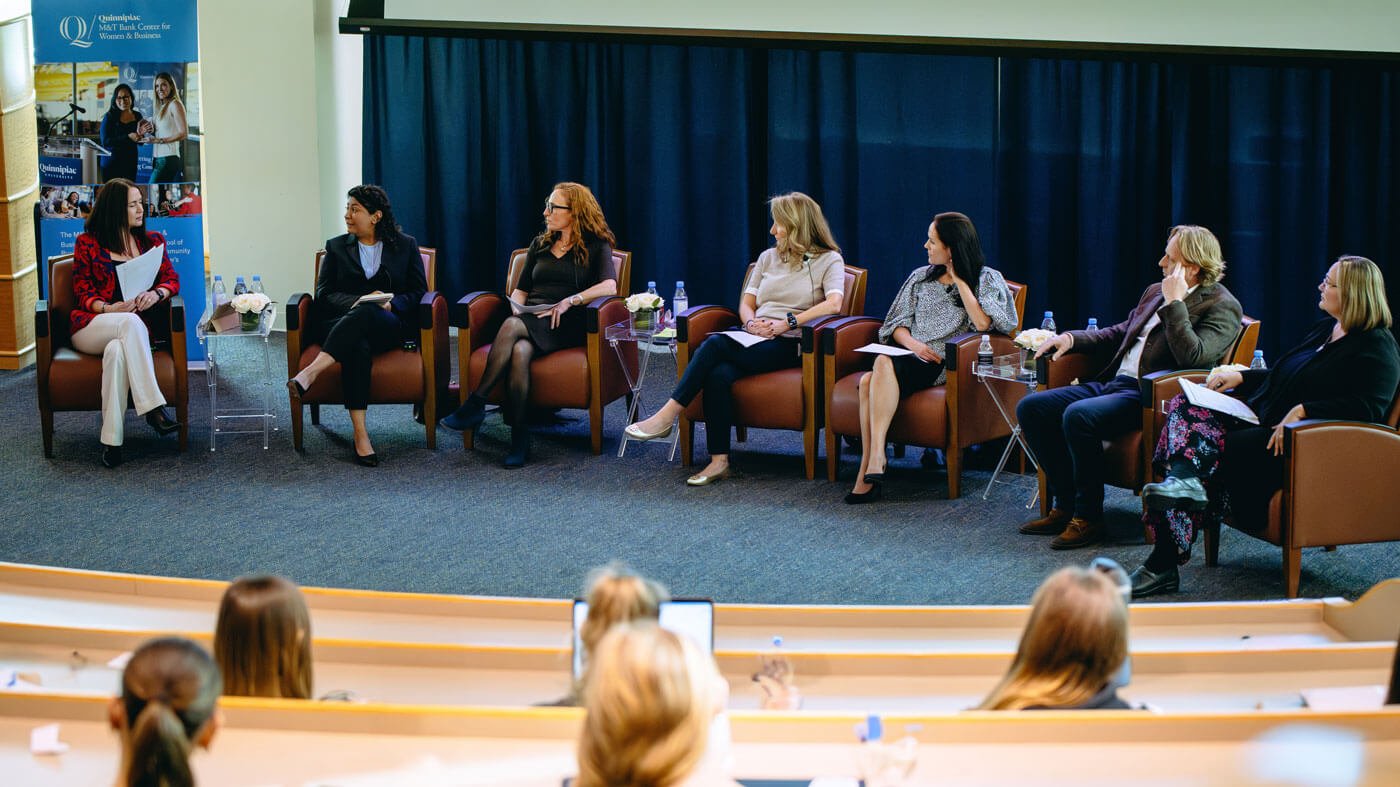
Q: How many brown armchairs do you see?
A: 7